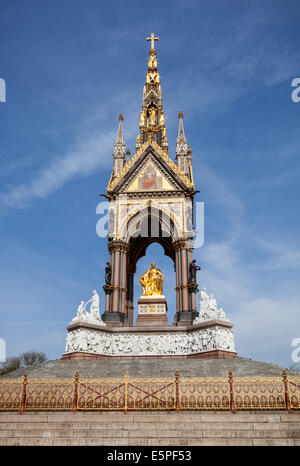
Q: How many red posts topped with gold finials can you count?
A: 5